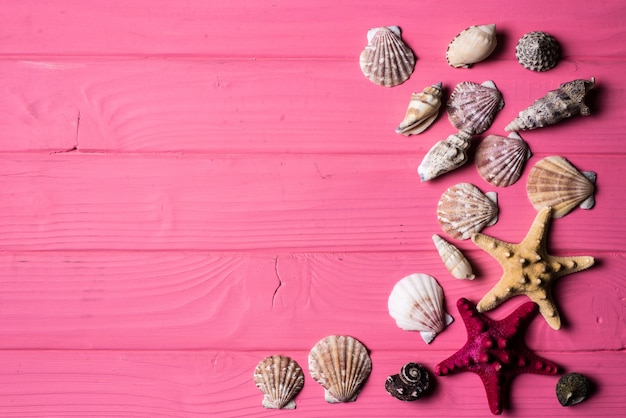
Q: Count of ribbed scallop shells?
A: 8